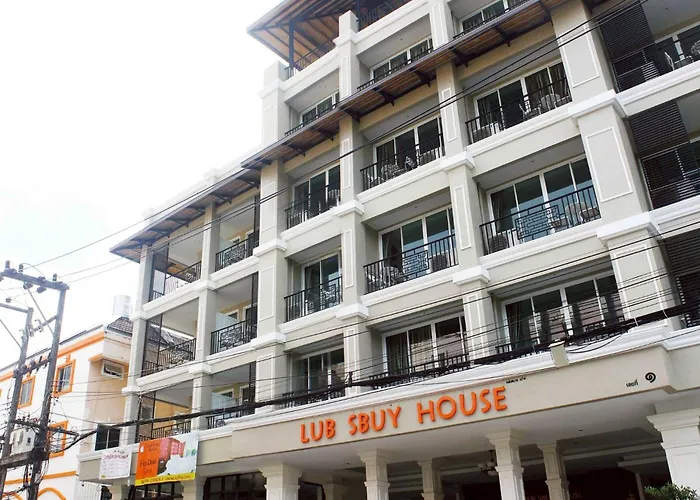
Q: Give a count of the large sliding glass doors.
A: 12